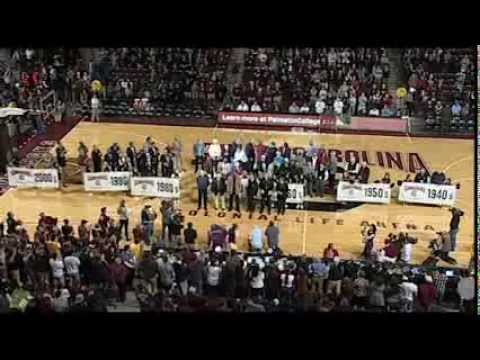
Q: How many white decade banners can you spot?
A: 6